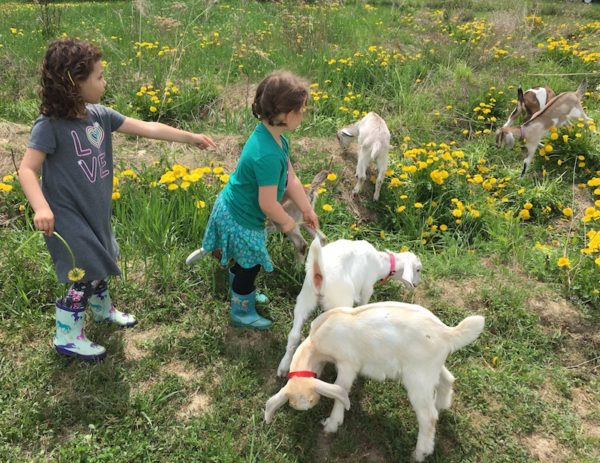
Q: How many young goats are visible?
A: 6